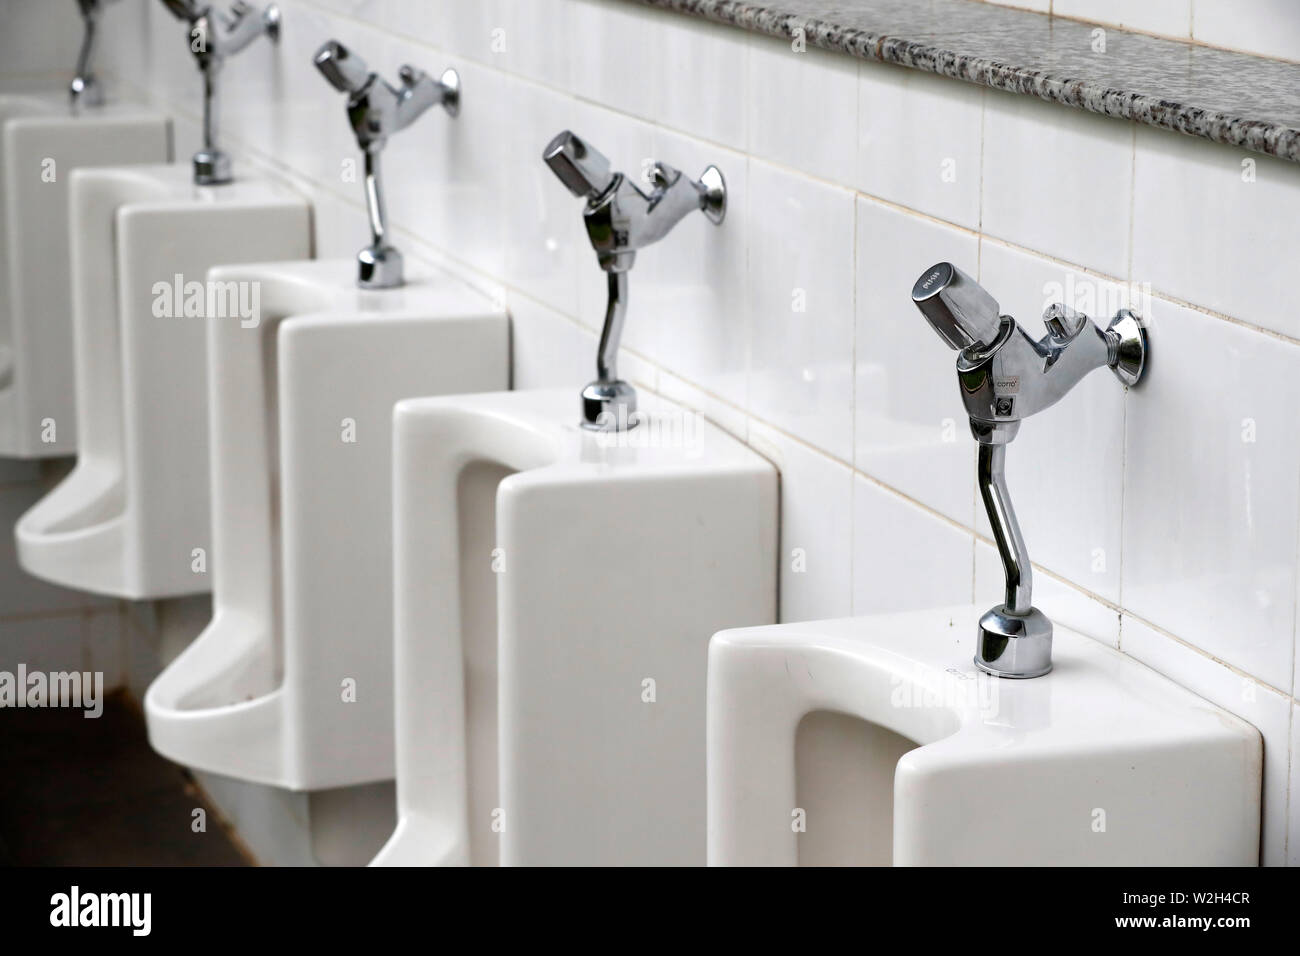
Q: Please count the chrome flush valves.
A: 5